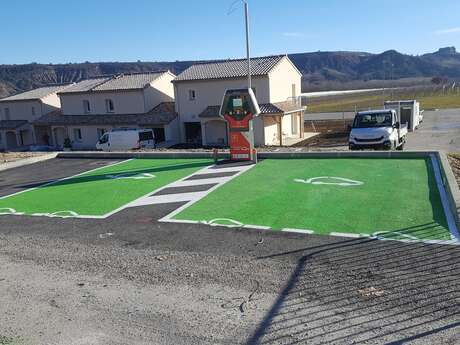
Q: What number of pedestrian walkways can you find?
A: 1